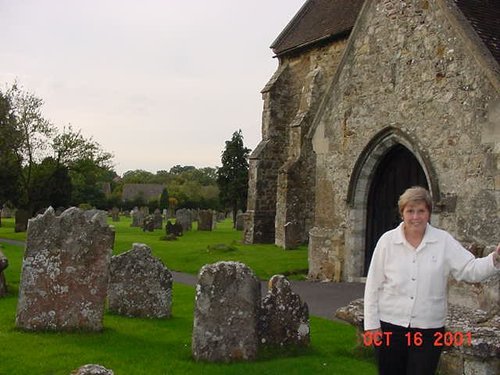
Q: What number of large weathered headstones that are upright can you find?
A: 4